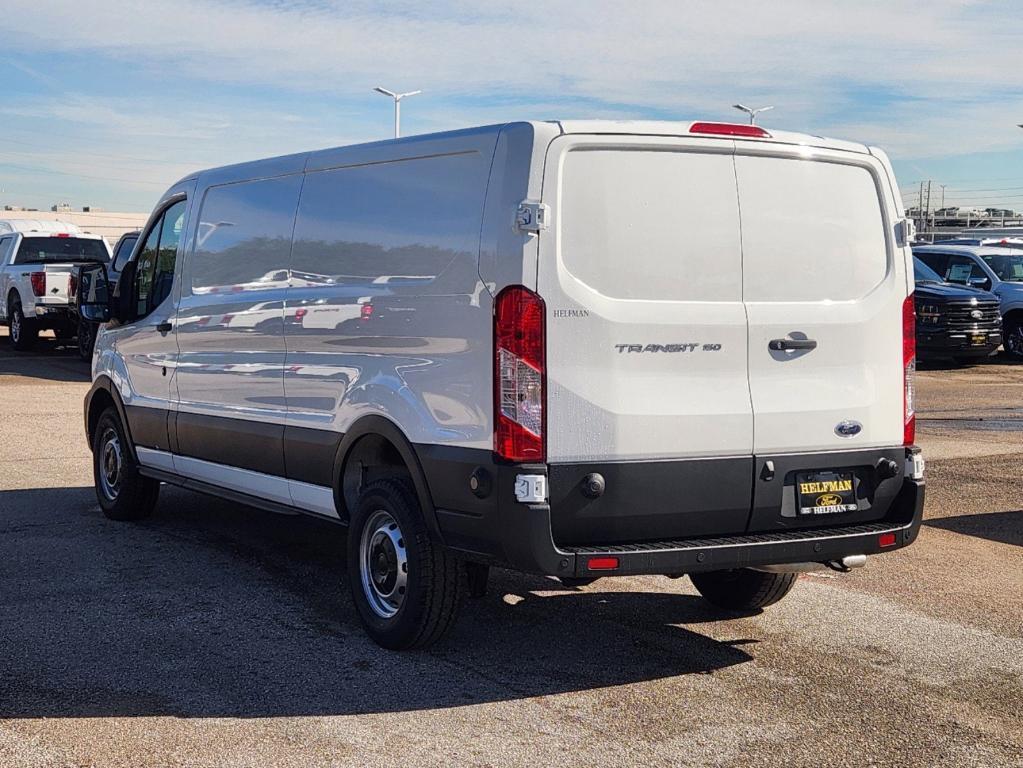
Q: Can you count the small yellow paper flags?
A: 0